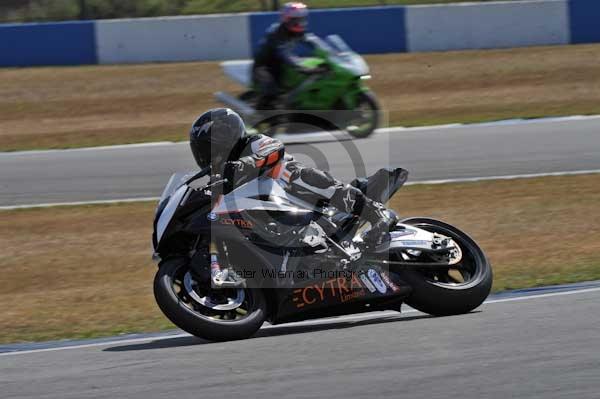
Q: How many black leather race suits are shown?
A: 2